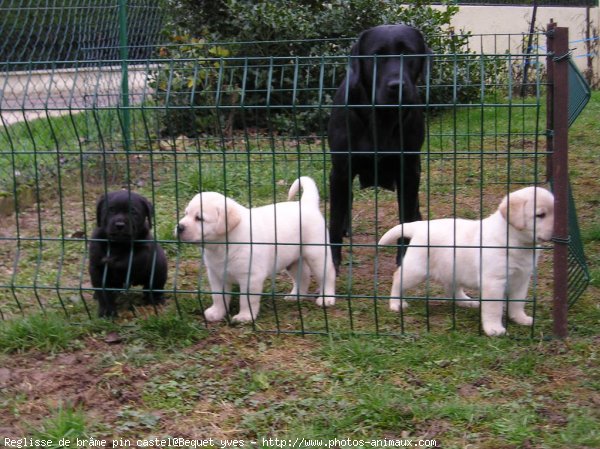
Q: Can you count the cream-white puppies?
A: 2